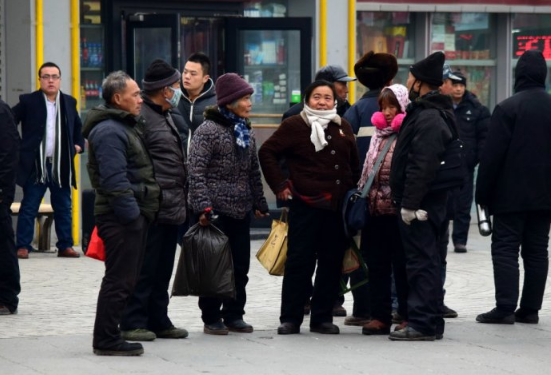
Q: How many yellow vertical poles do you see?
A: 4